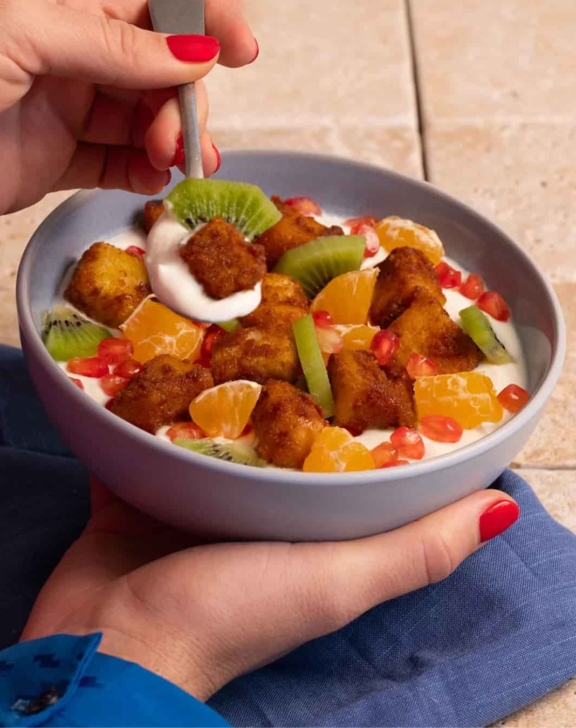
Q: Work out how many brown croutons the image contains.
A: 11